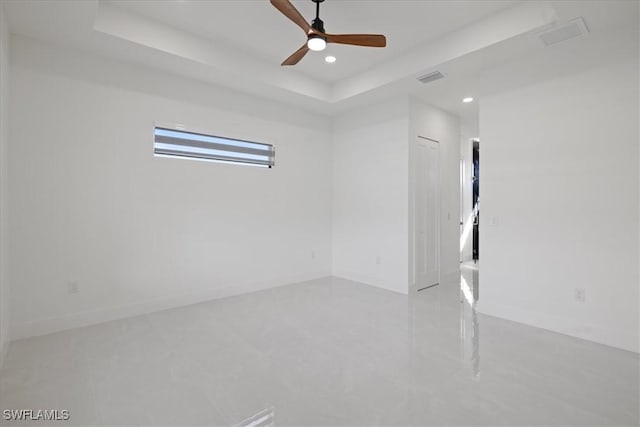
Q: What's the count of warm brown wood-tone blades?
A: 3